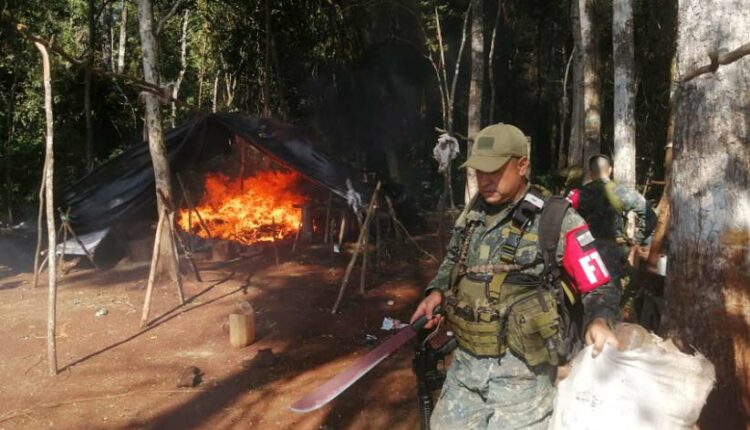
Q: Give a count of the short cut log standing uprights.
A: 1